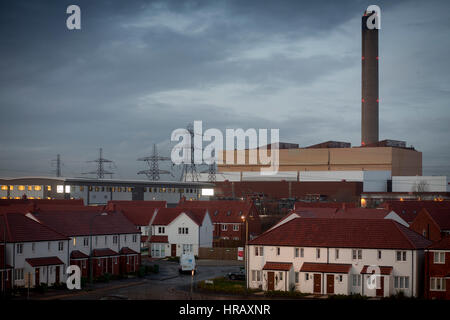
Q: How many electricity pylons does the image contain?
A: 5